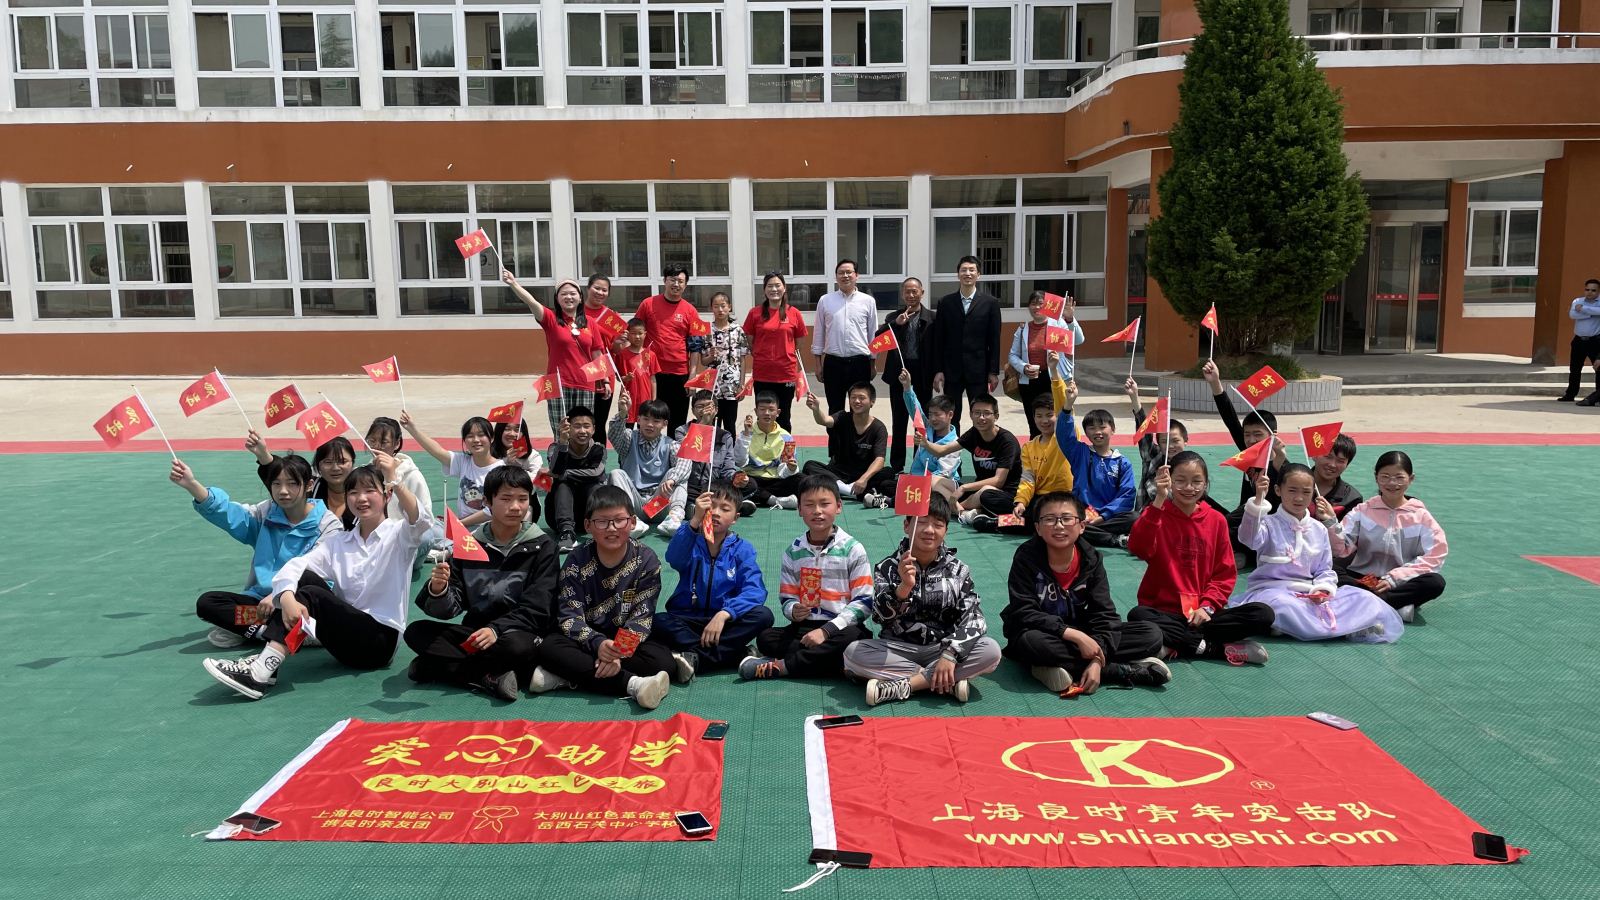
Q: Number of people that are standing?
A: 11